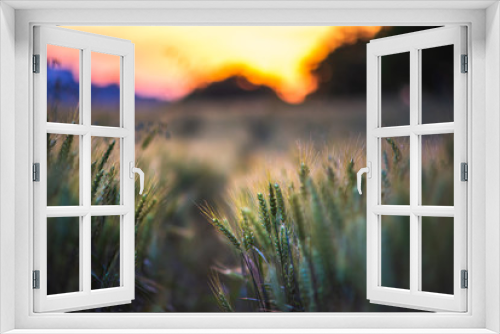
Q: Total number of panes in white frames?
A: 12